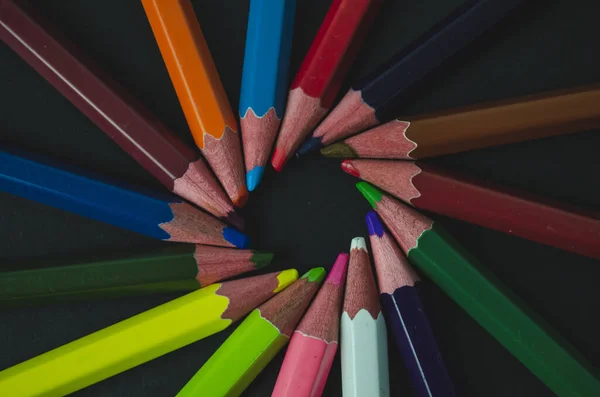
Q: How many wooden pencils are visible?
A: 15